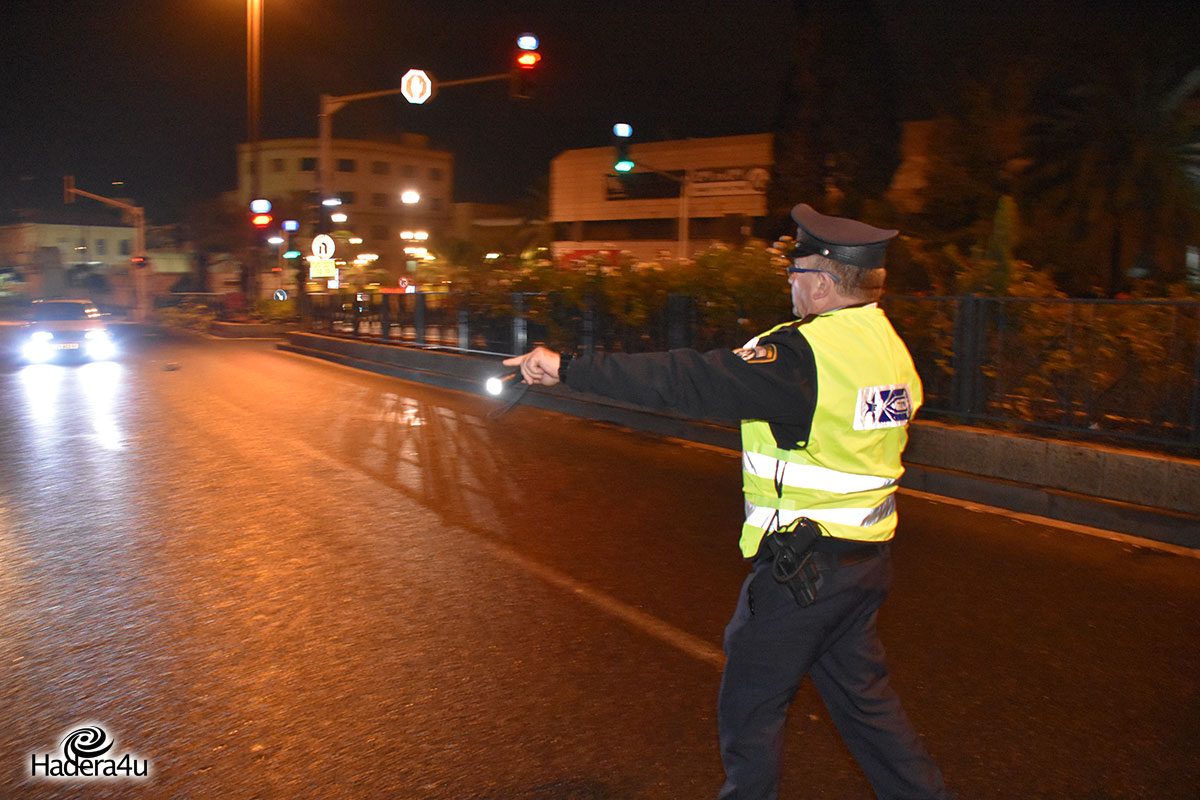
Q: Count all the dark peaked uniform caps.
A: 1